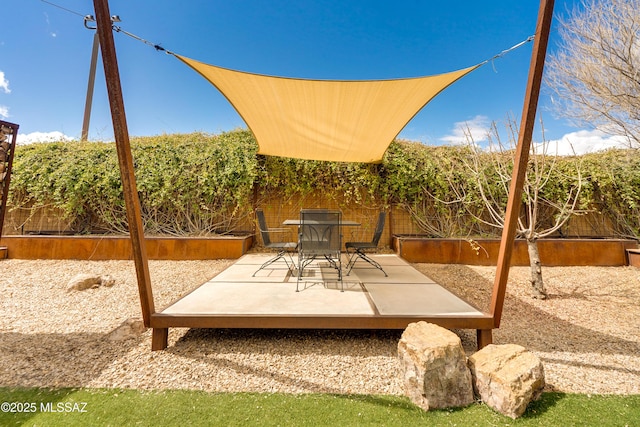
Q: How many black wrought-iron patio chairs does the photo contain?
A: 4